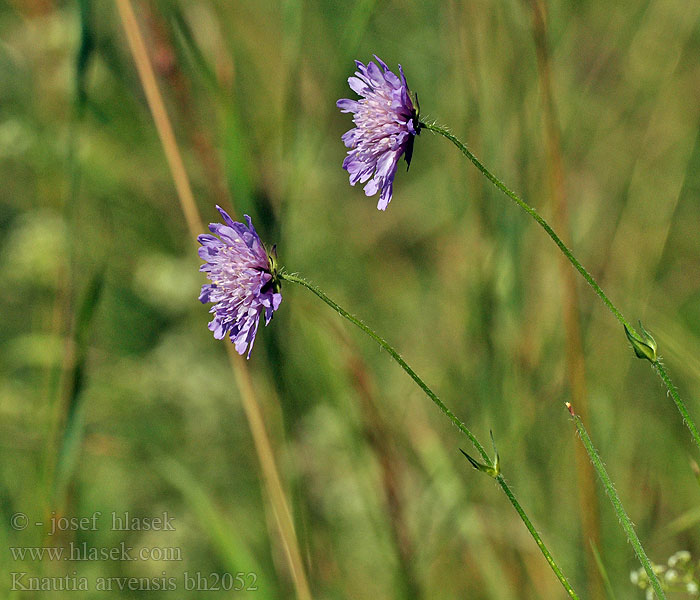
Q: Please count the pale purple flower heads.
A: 2